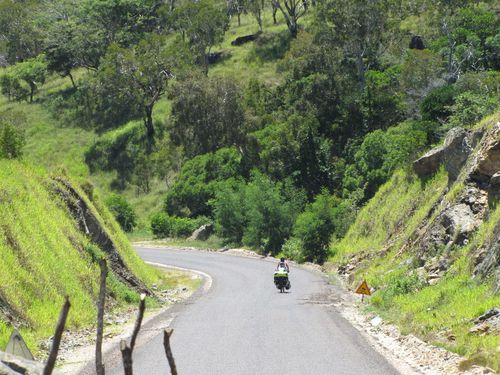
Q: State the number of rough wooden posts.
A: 4